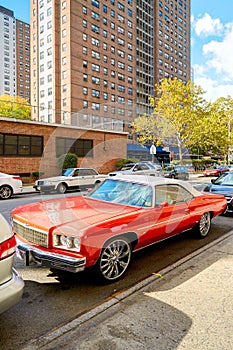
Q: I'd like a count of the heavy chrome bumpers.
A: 1